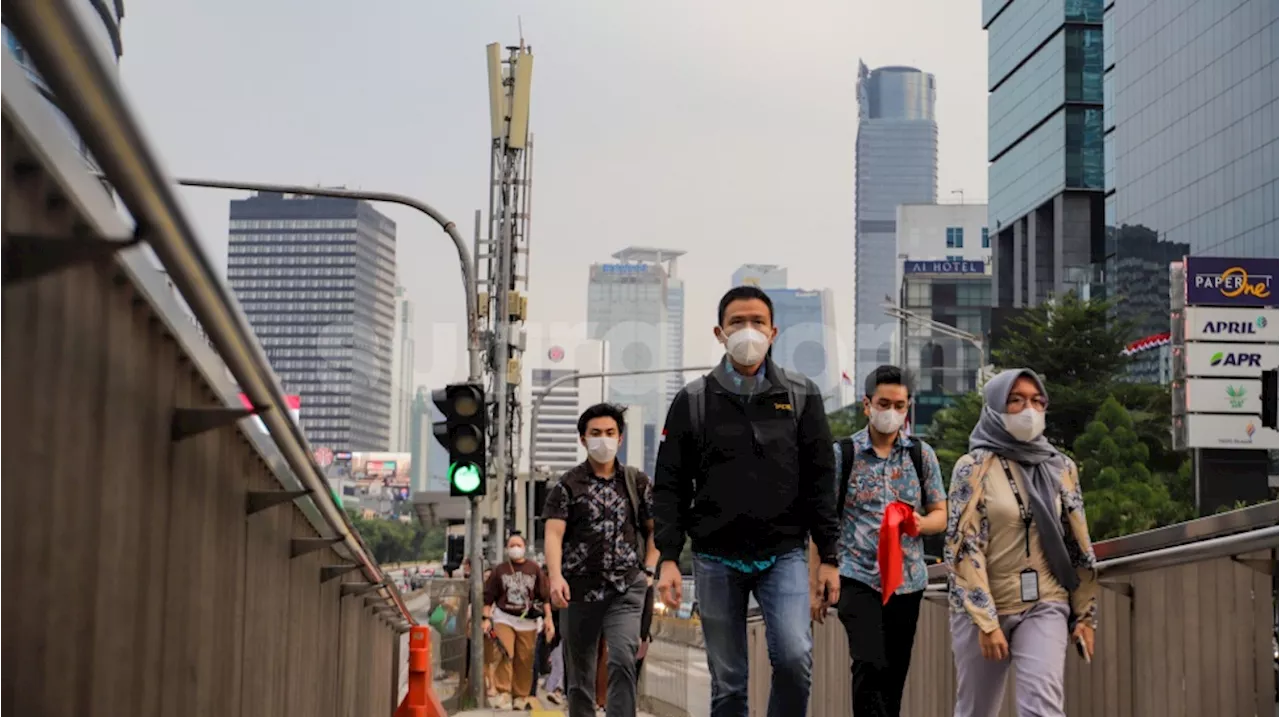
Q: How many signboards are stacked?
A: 5